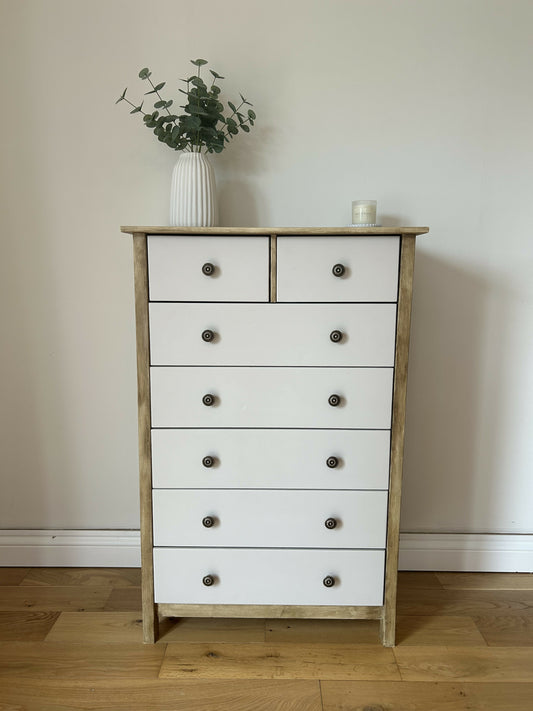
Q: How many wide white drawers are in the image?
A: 5